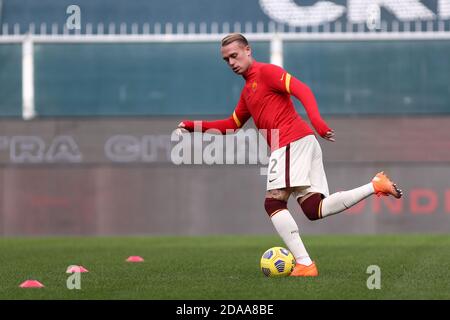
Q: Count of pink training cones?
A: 3